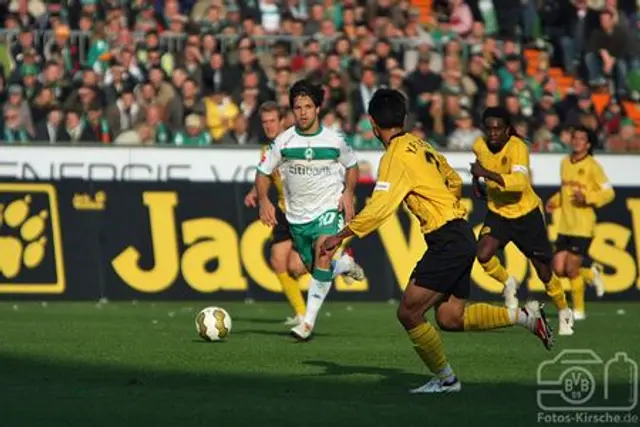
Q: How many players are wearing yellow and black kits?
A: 4